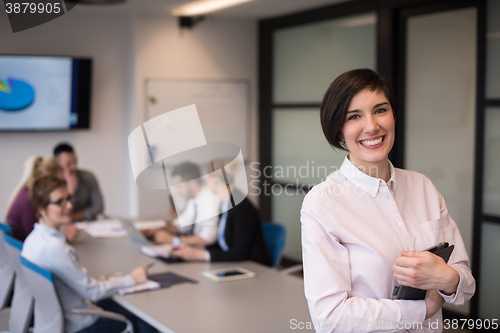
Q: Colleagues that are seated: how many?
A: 5